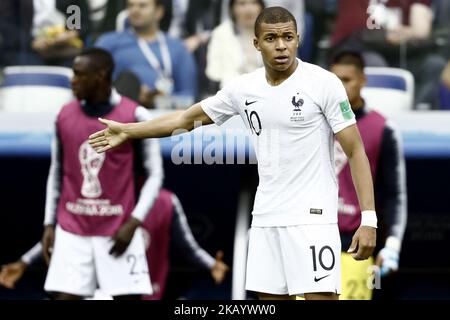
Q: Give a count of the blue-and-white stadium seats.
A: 2